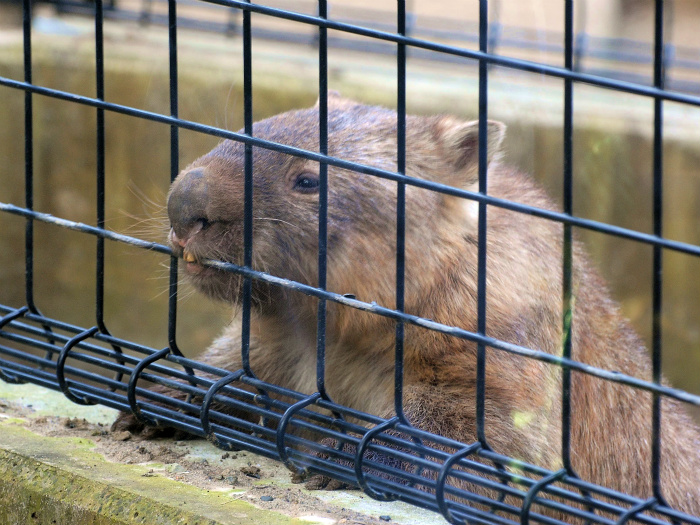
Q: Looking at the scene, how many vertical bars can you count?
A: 9